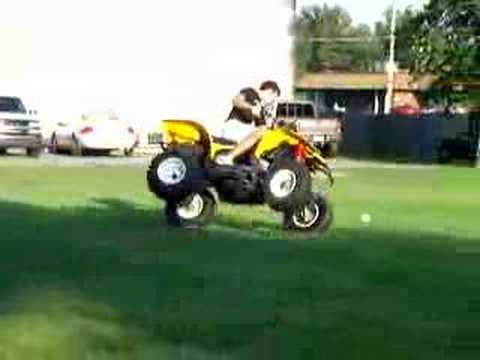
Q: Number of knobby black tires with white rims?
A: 4